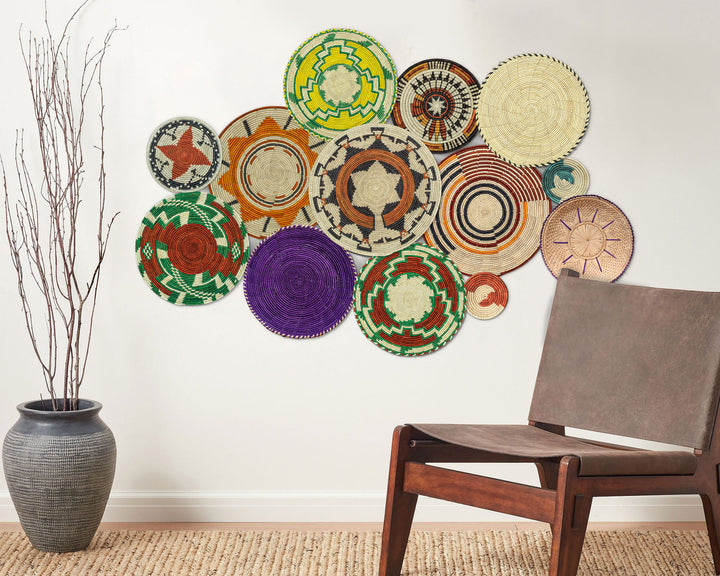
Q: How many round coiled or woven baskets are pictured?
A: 13